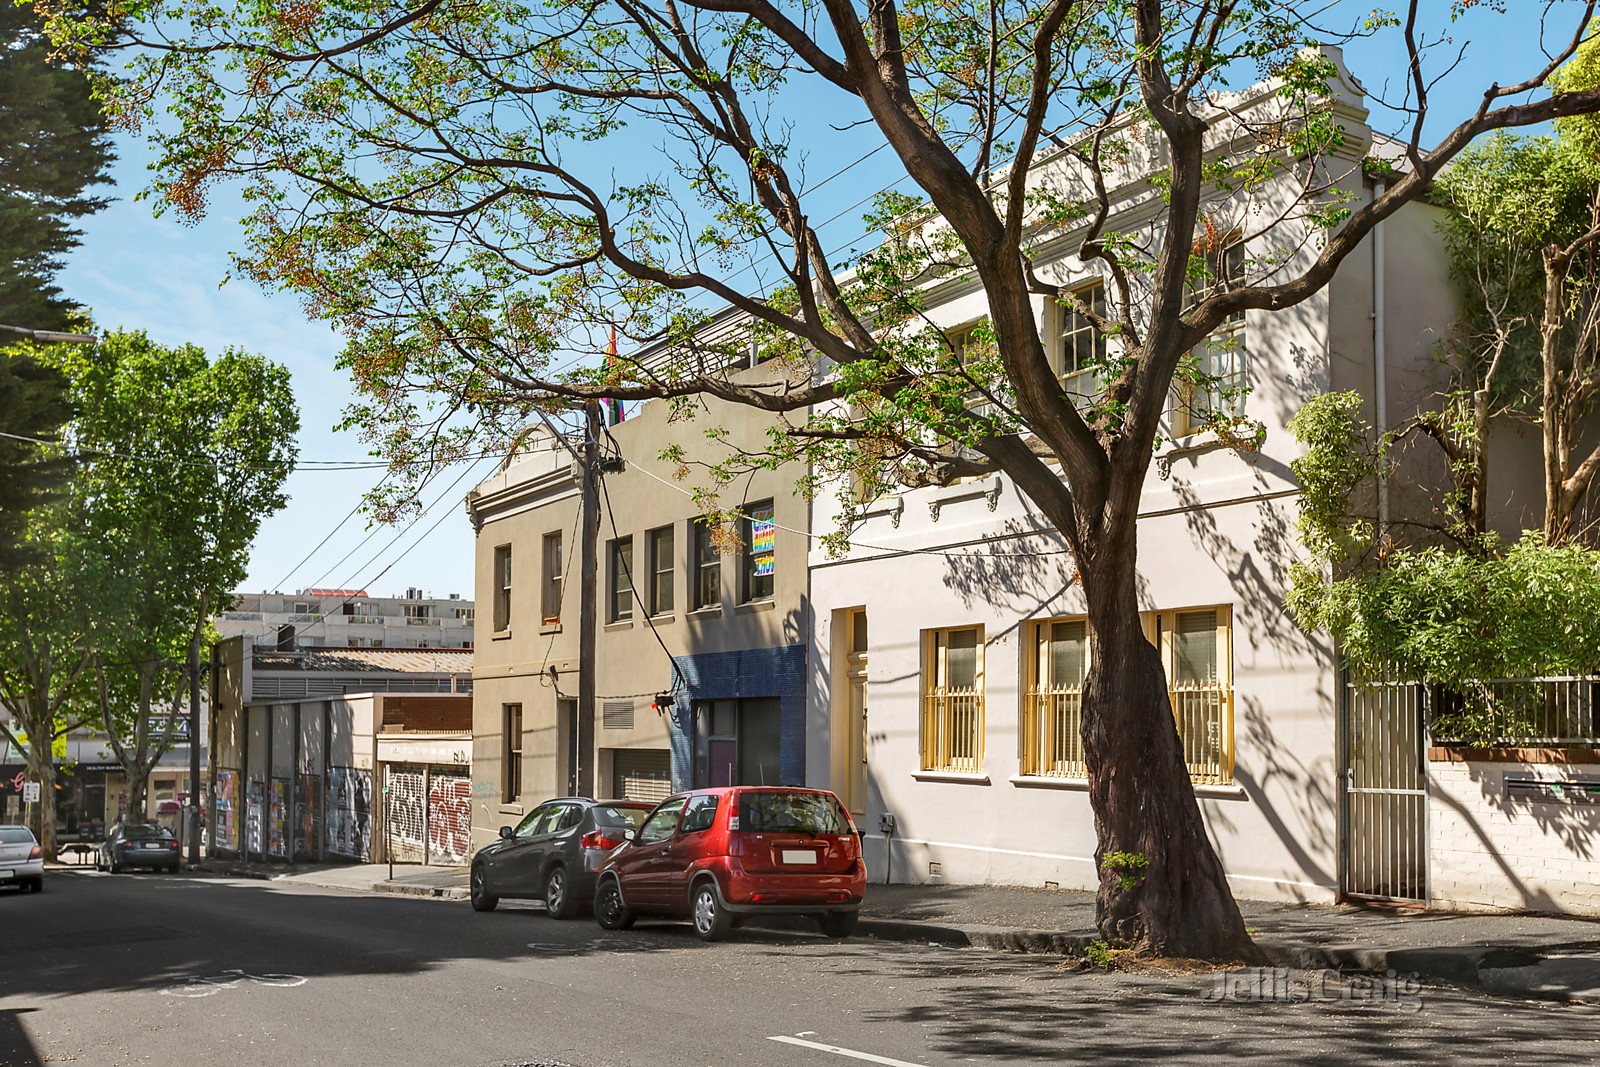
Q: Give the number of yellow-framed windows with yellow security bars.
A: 3